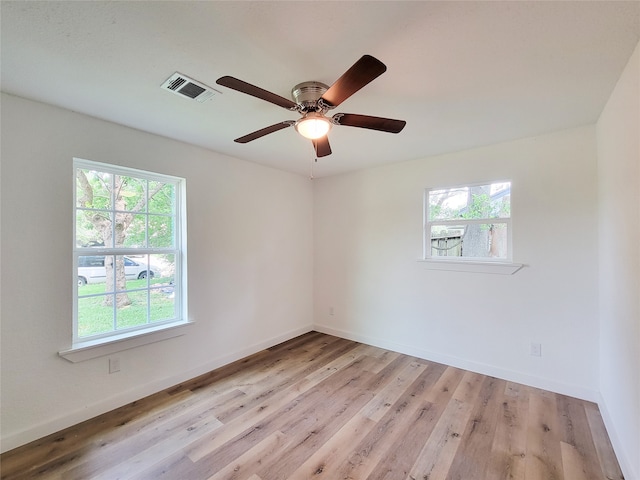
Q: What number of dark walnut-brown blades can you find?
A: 5